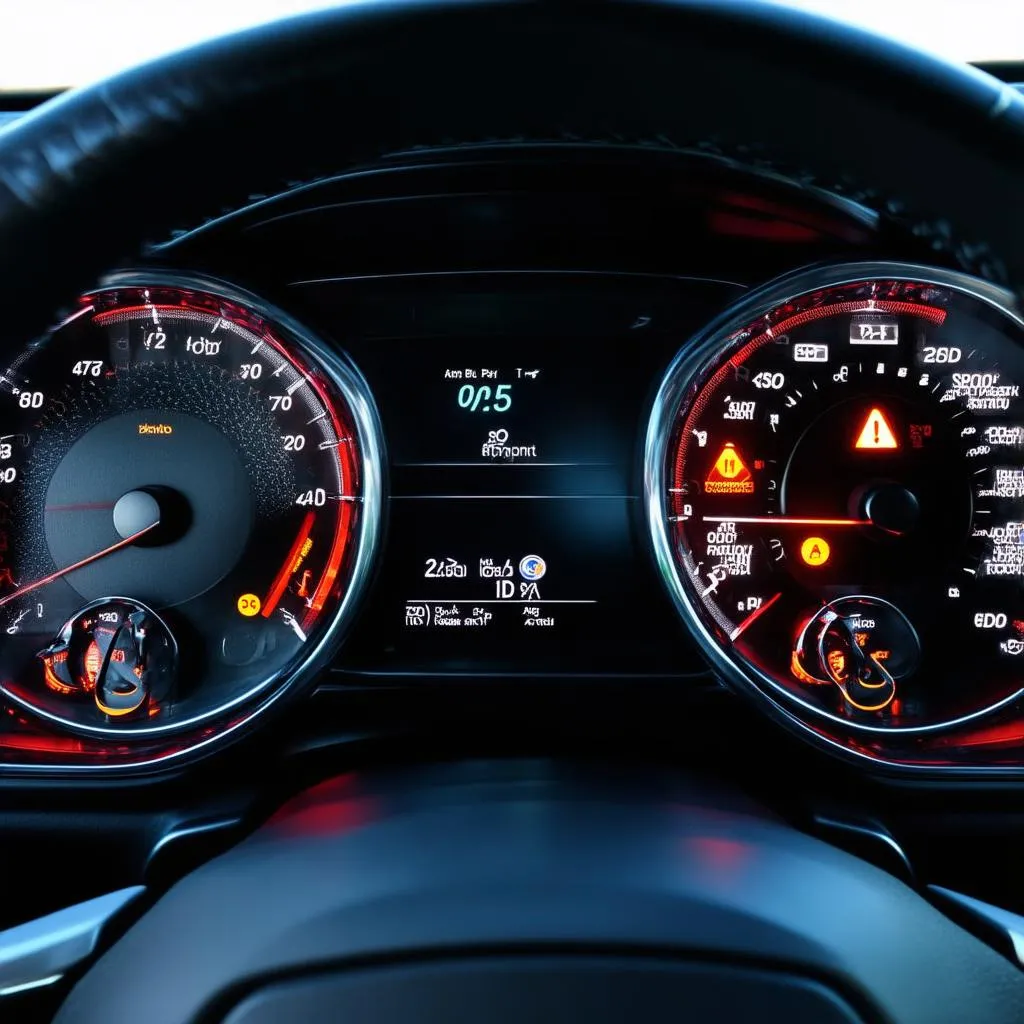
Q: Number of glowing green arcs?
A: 0